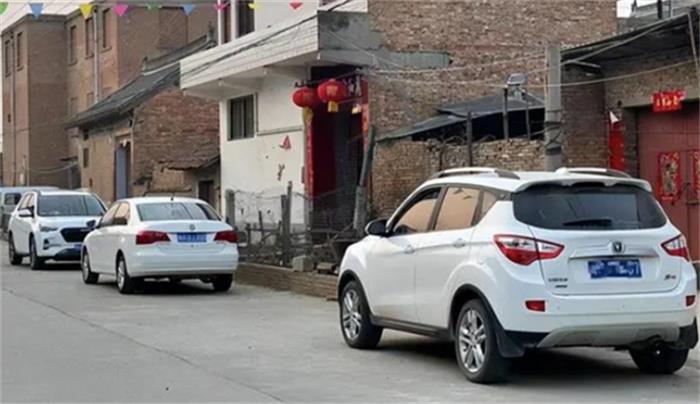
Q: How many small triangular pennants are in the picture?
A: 9